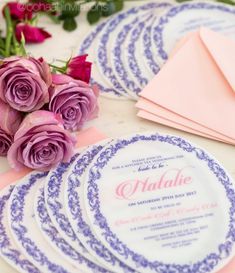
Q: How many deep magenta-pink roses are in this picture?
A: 3